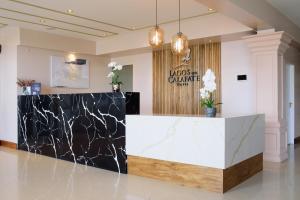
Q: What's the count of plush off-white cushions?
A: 0